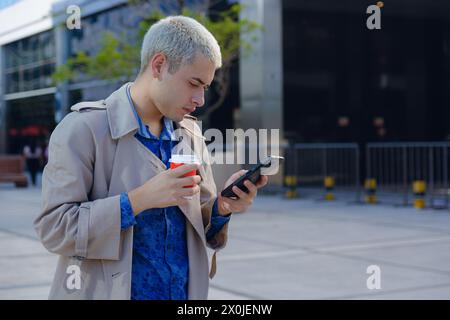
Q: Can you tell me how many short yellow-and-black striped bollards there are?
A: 4